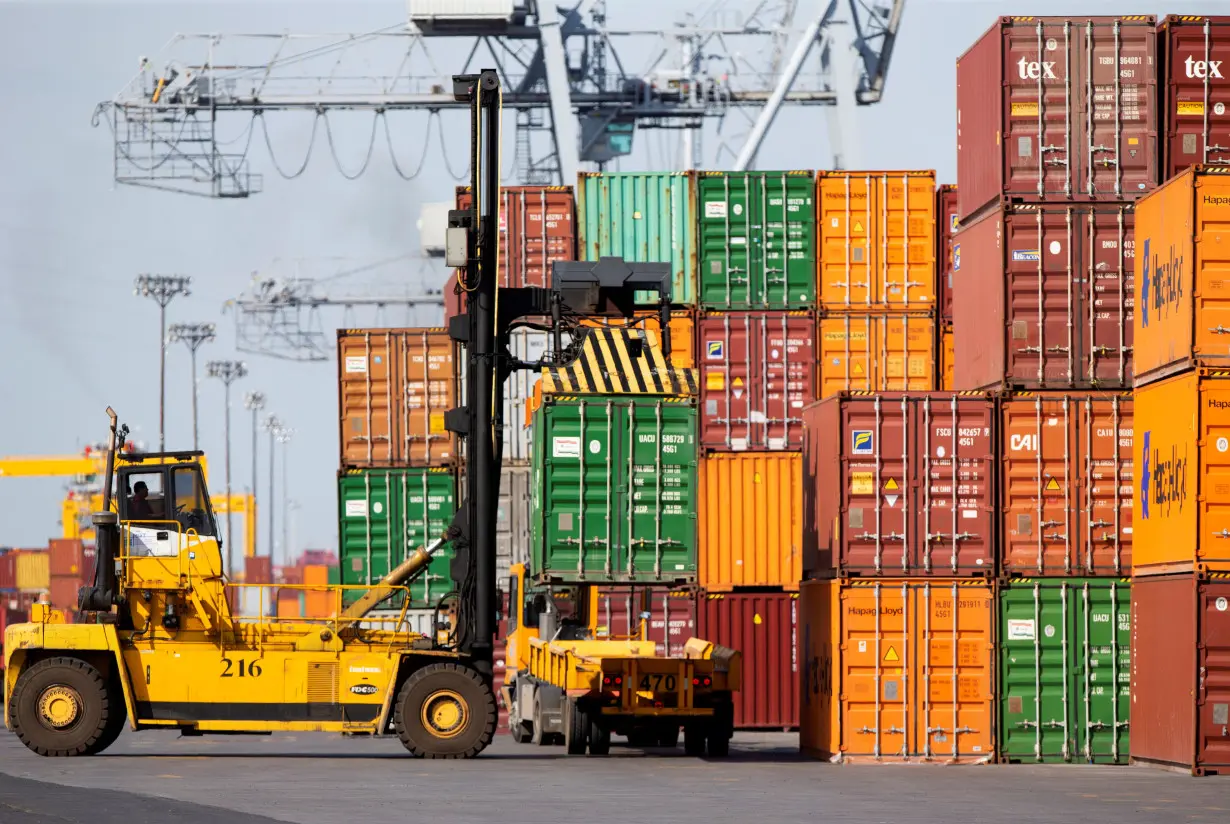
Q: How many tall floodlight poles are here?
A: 6